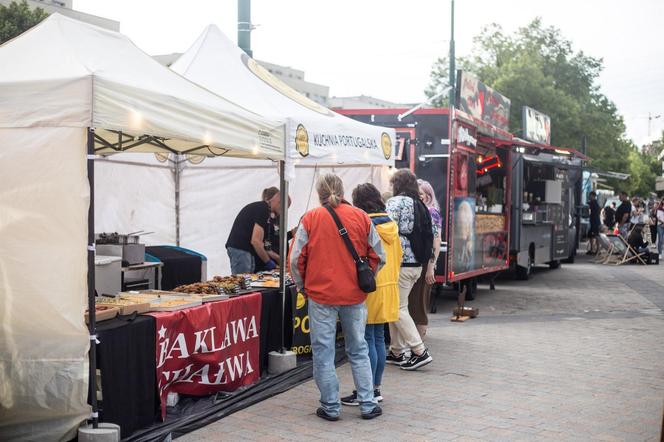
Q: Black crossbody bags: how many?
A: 1